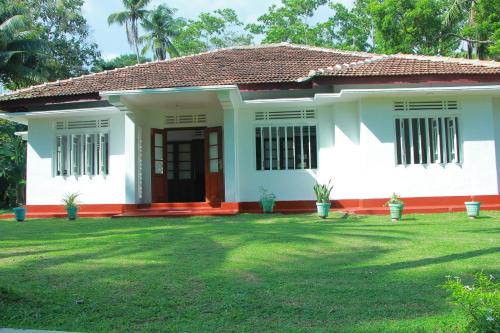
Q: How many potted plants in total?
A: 6